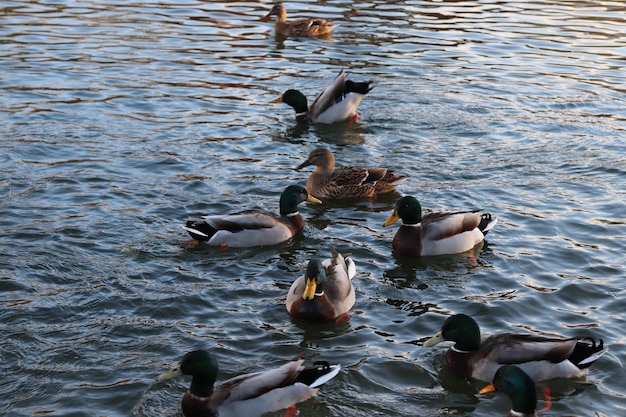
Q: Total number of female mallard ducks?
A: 2